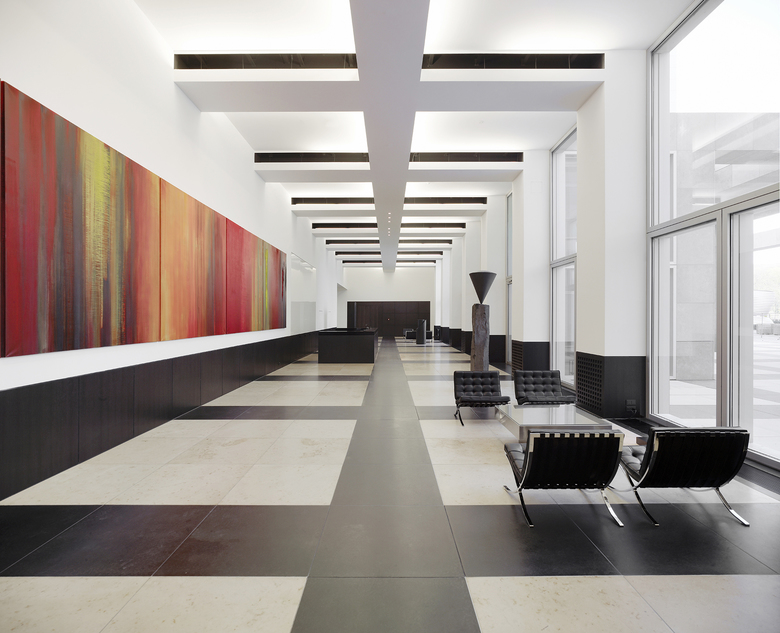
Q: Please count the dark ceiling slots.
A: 14